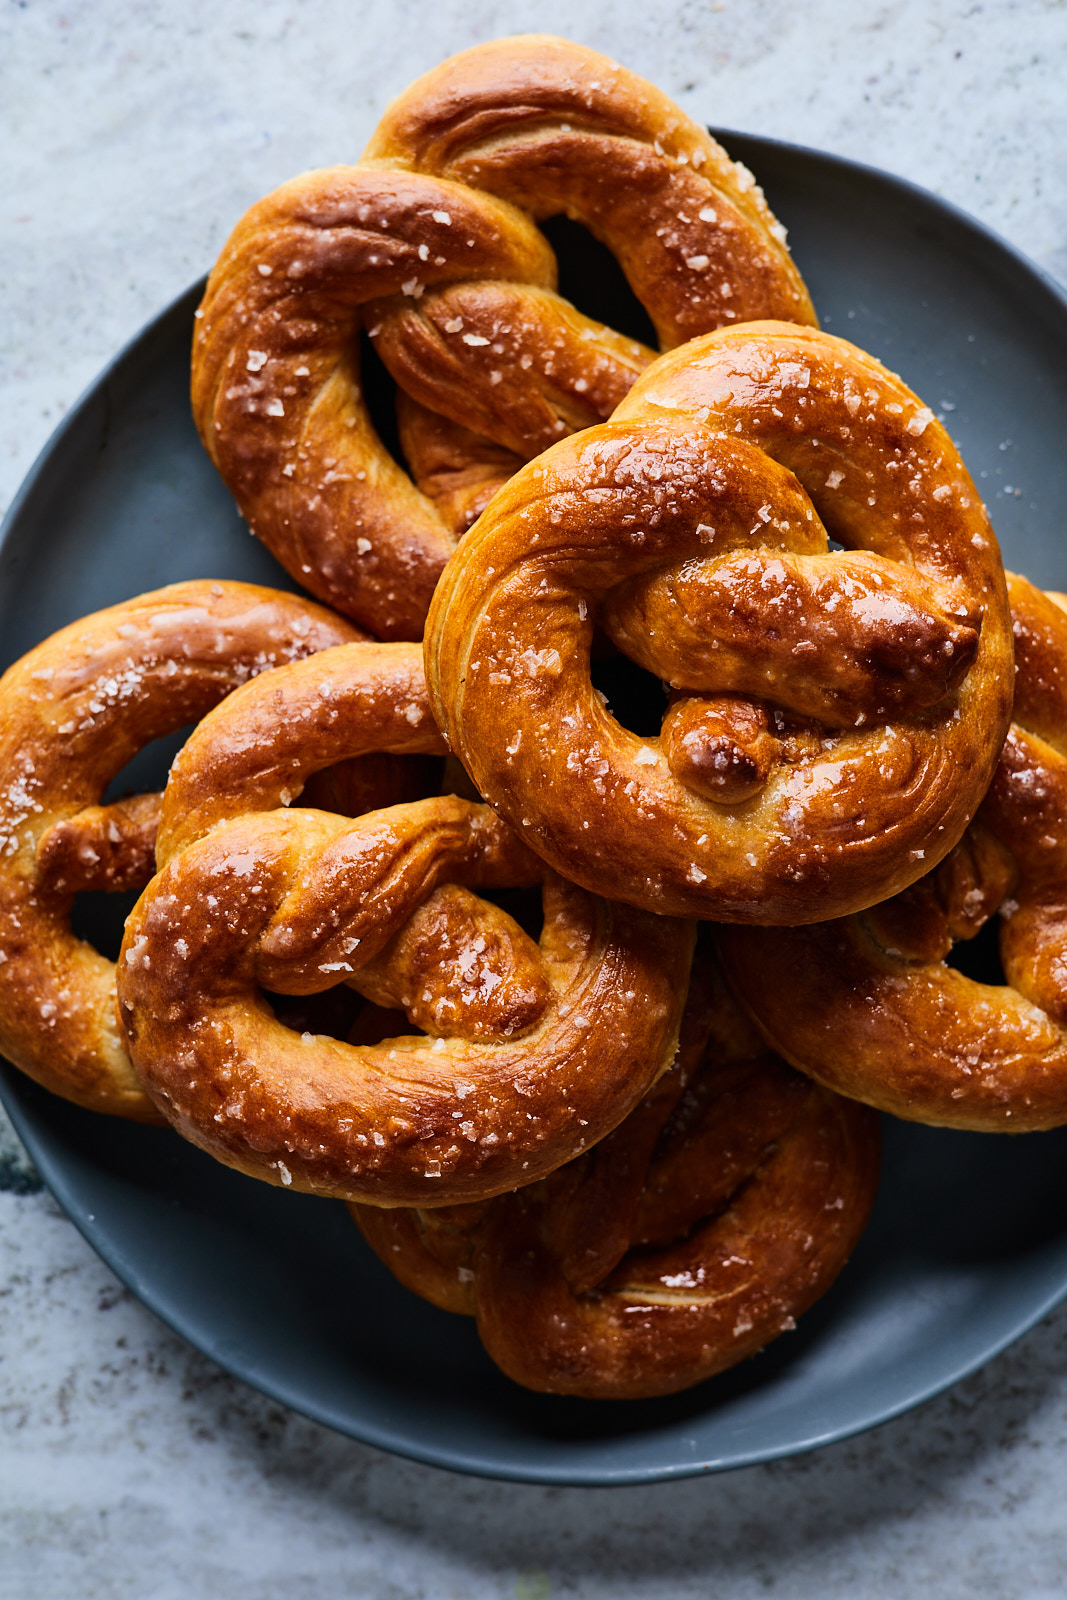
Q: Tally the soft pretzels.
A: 6